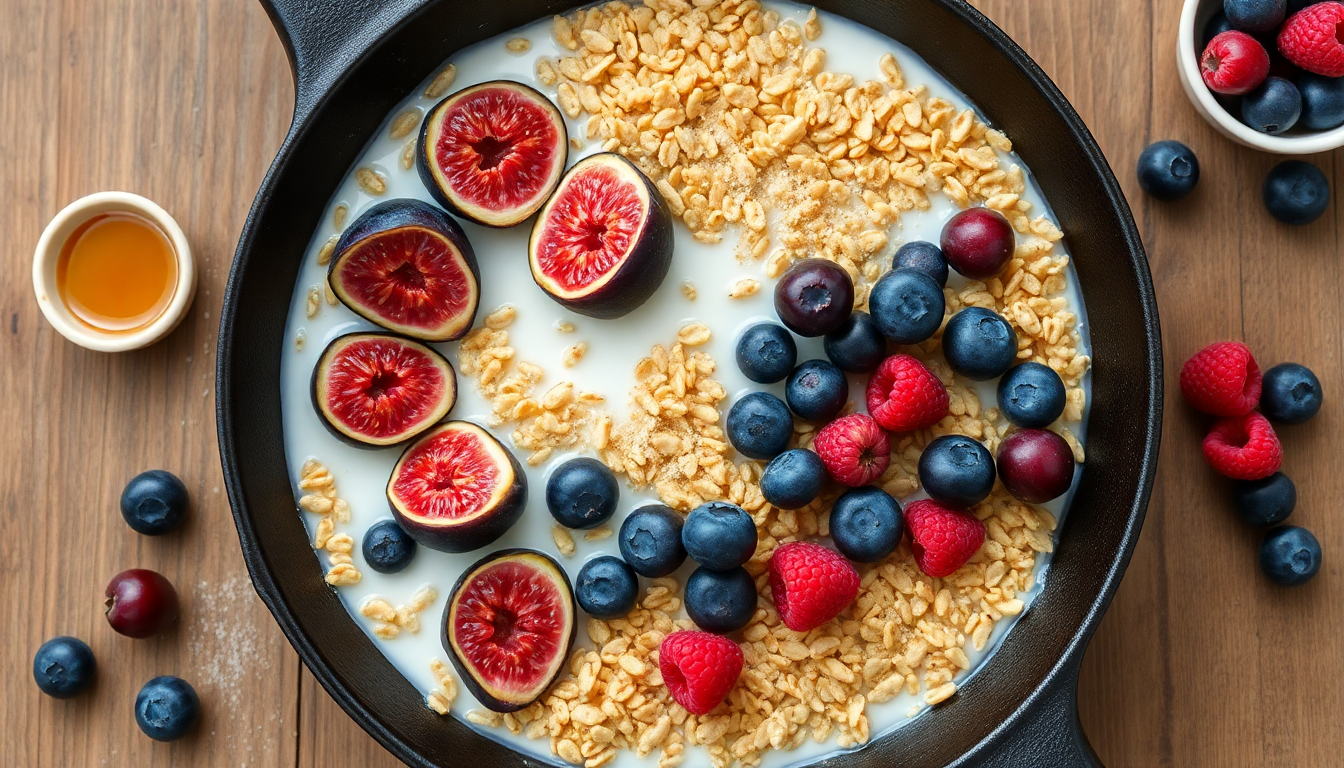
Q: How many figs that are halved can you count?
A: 6